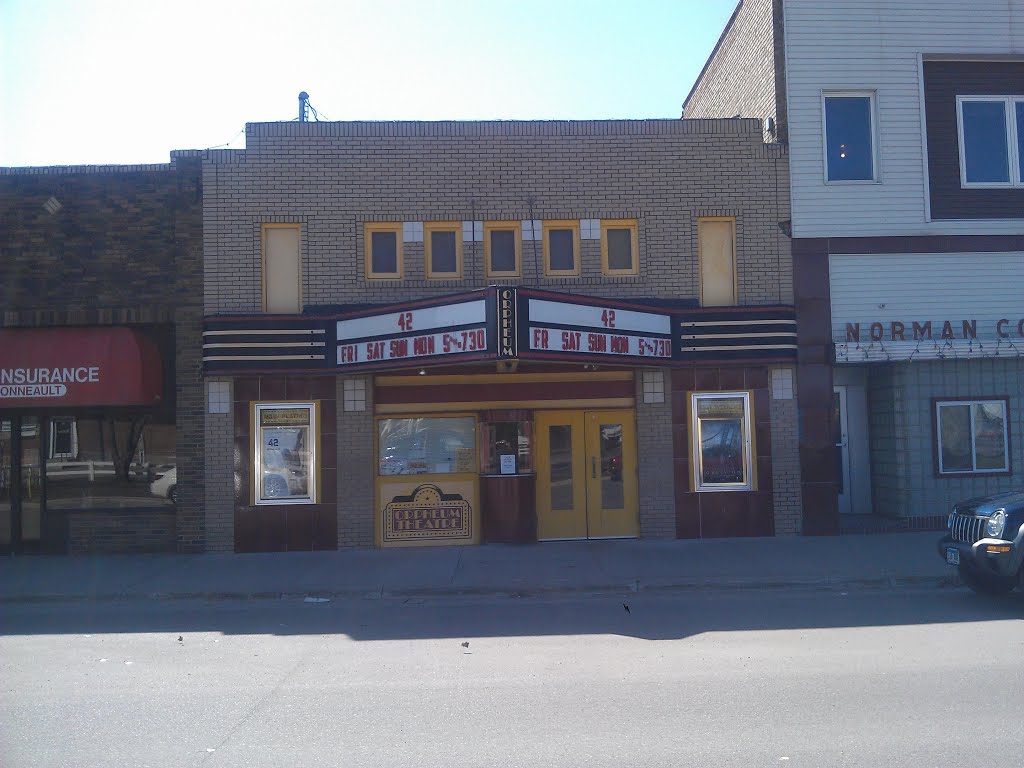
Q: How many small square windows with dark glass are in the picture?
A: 5